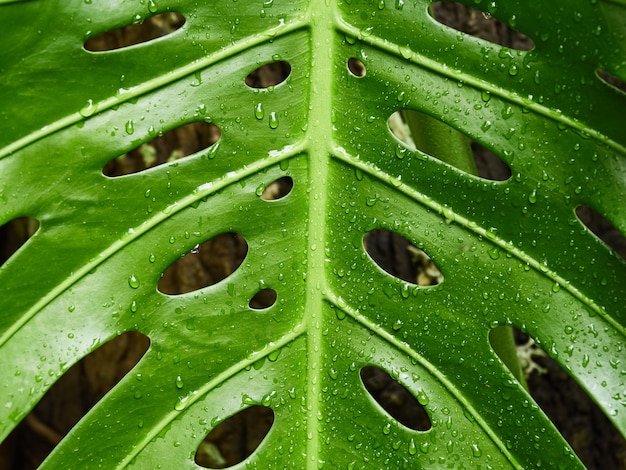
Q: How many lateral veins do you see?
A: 6